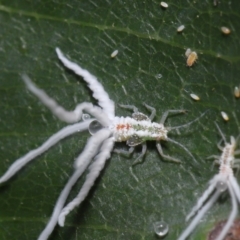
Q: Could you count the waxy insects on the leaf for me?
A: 2